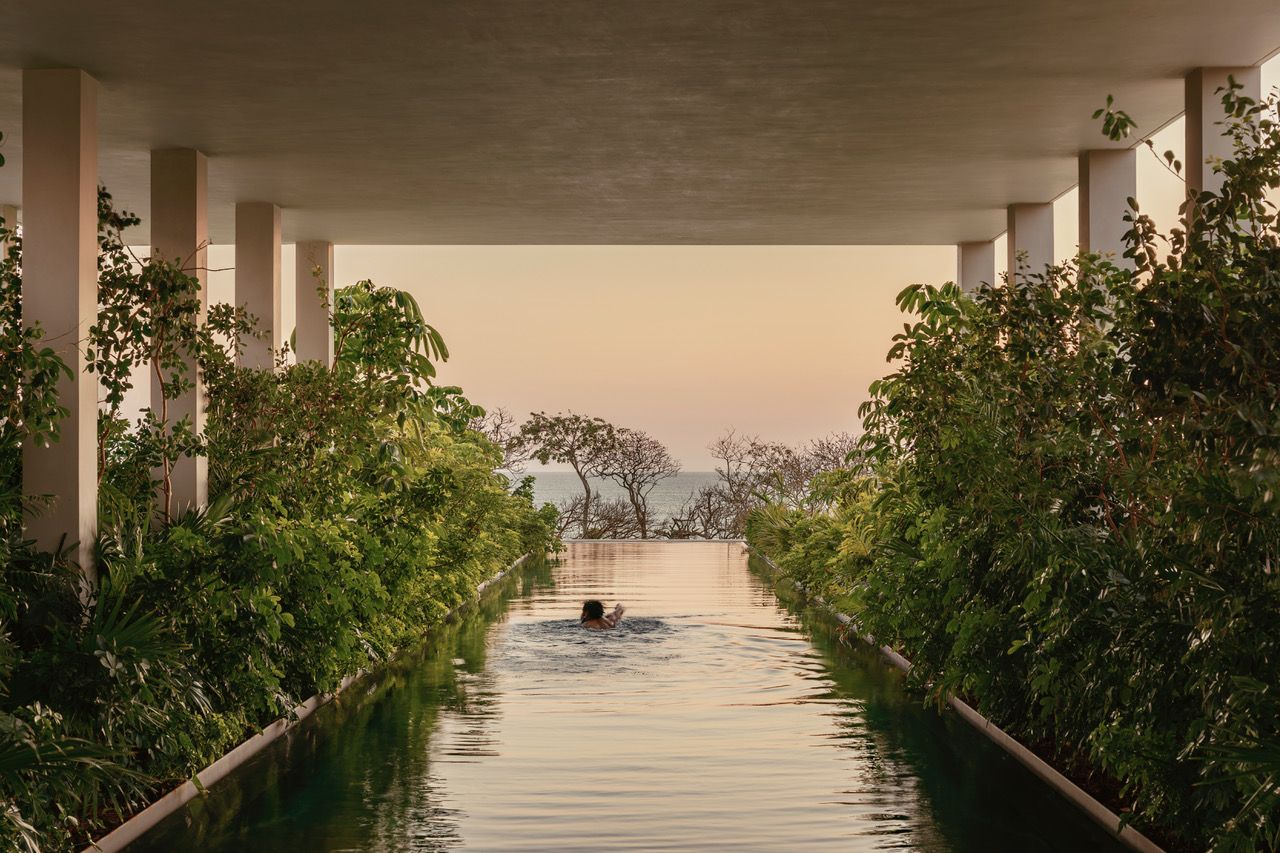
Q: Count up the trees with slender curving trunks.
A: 2